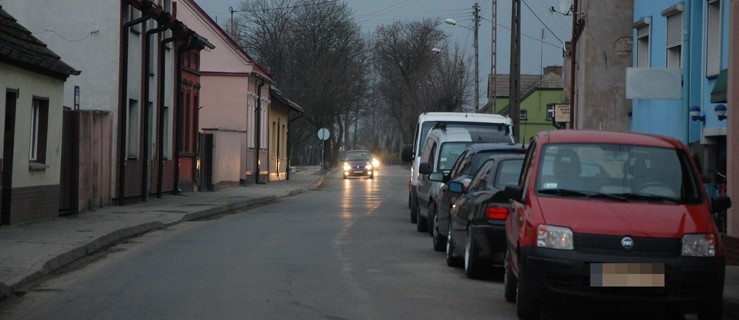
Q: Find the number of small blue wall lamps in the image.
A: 2